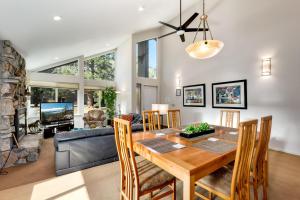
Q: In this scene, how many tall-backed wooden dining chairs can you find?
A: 6